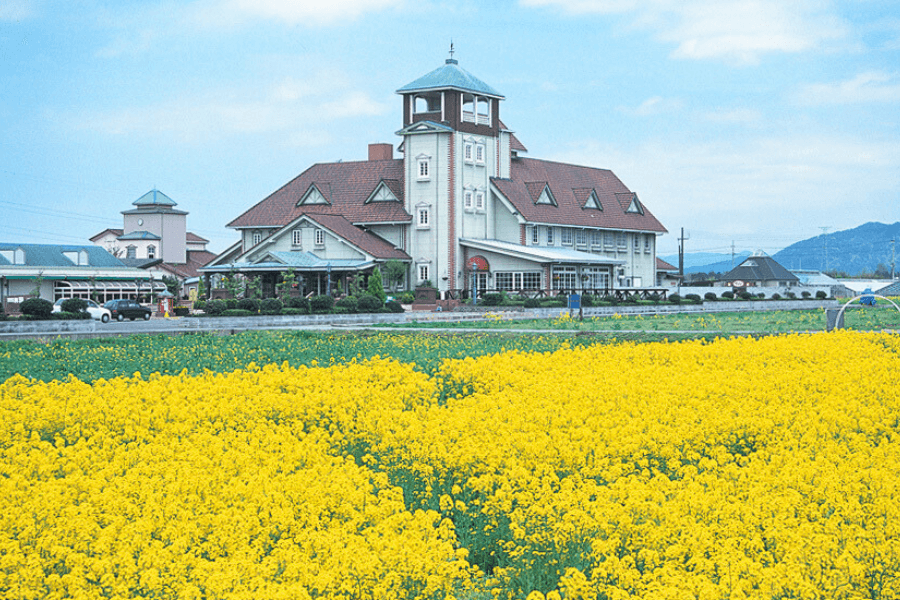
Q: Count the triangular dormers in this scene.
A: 5